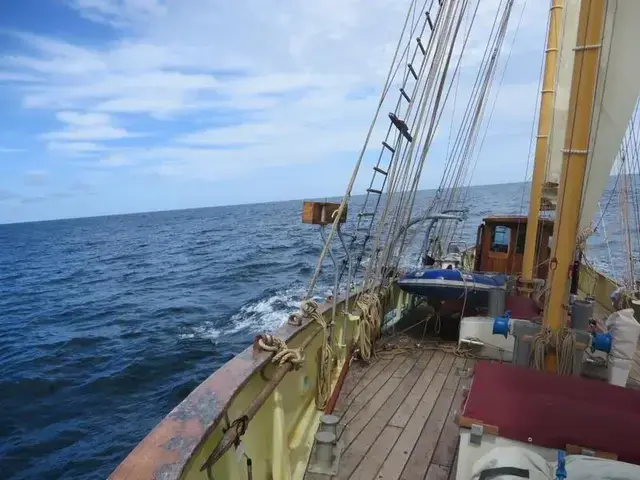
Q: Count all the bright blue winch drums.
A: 2